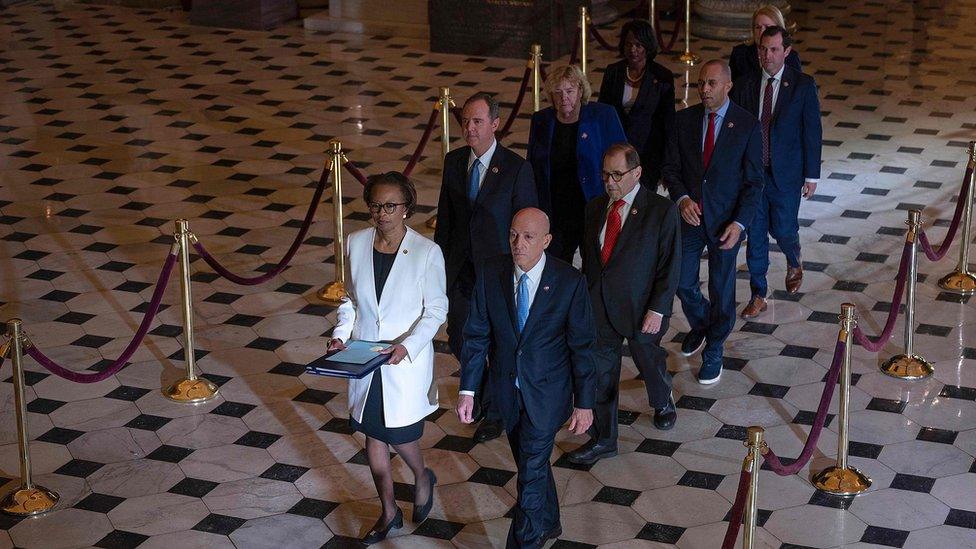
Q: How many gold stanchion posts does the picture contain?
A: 12